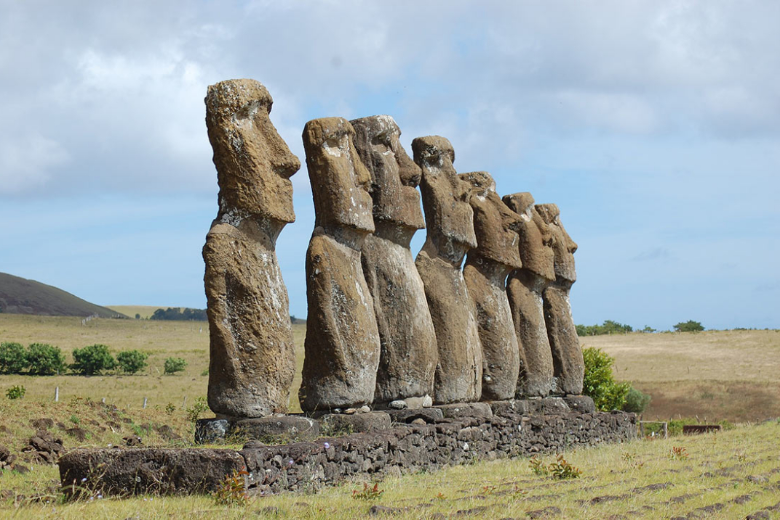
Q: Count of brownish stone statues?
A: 7